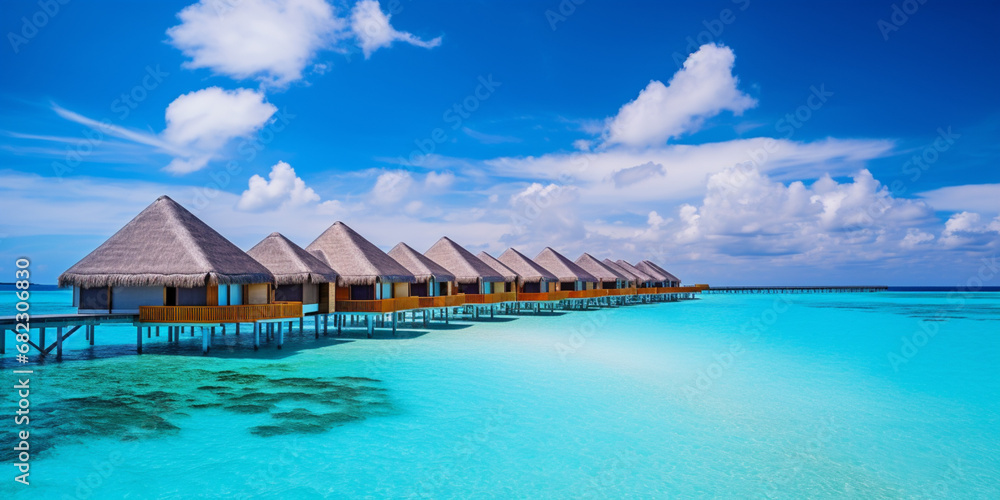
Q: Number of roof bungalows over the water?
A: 12